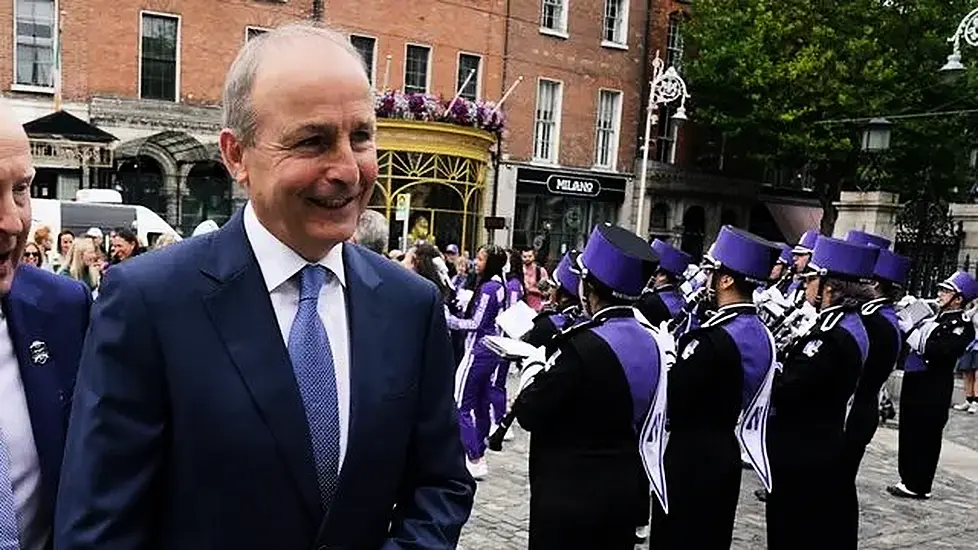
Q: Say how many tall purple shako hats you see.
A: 10